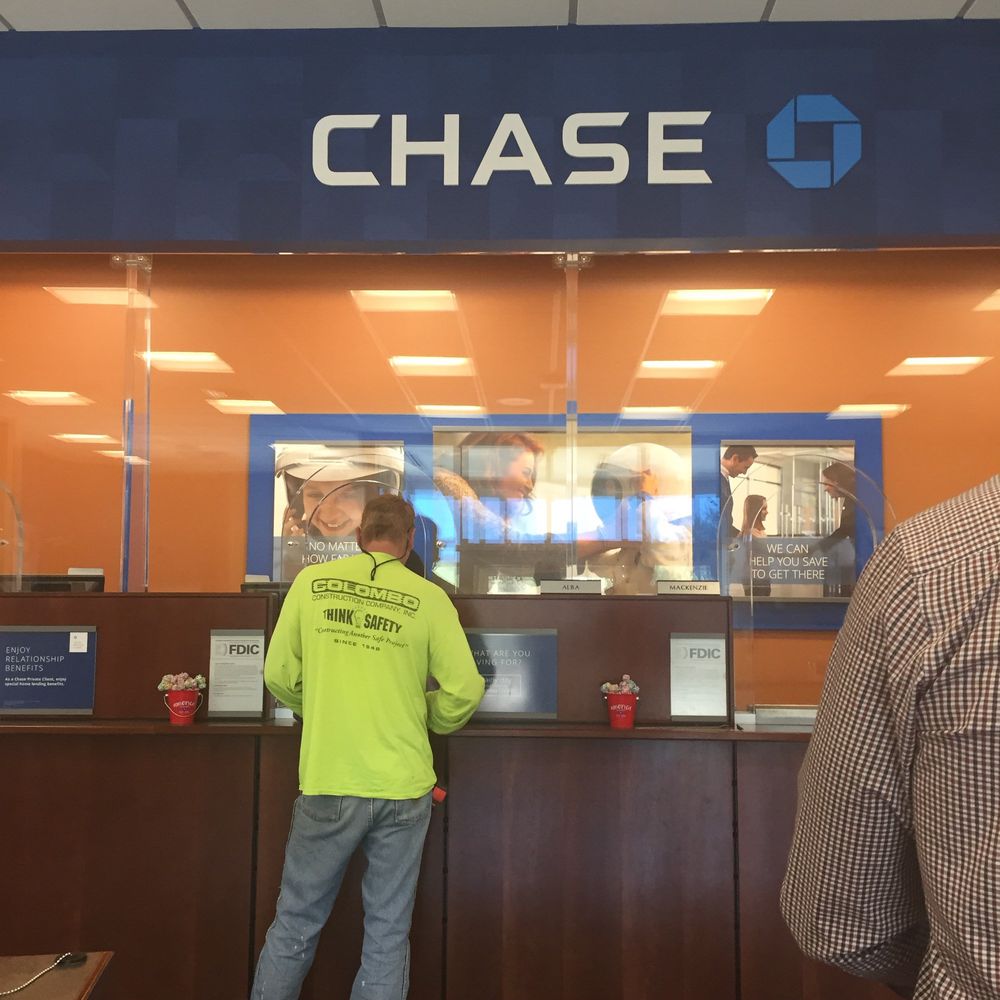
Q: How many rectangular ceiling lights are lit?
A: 15